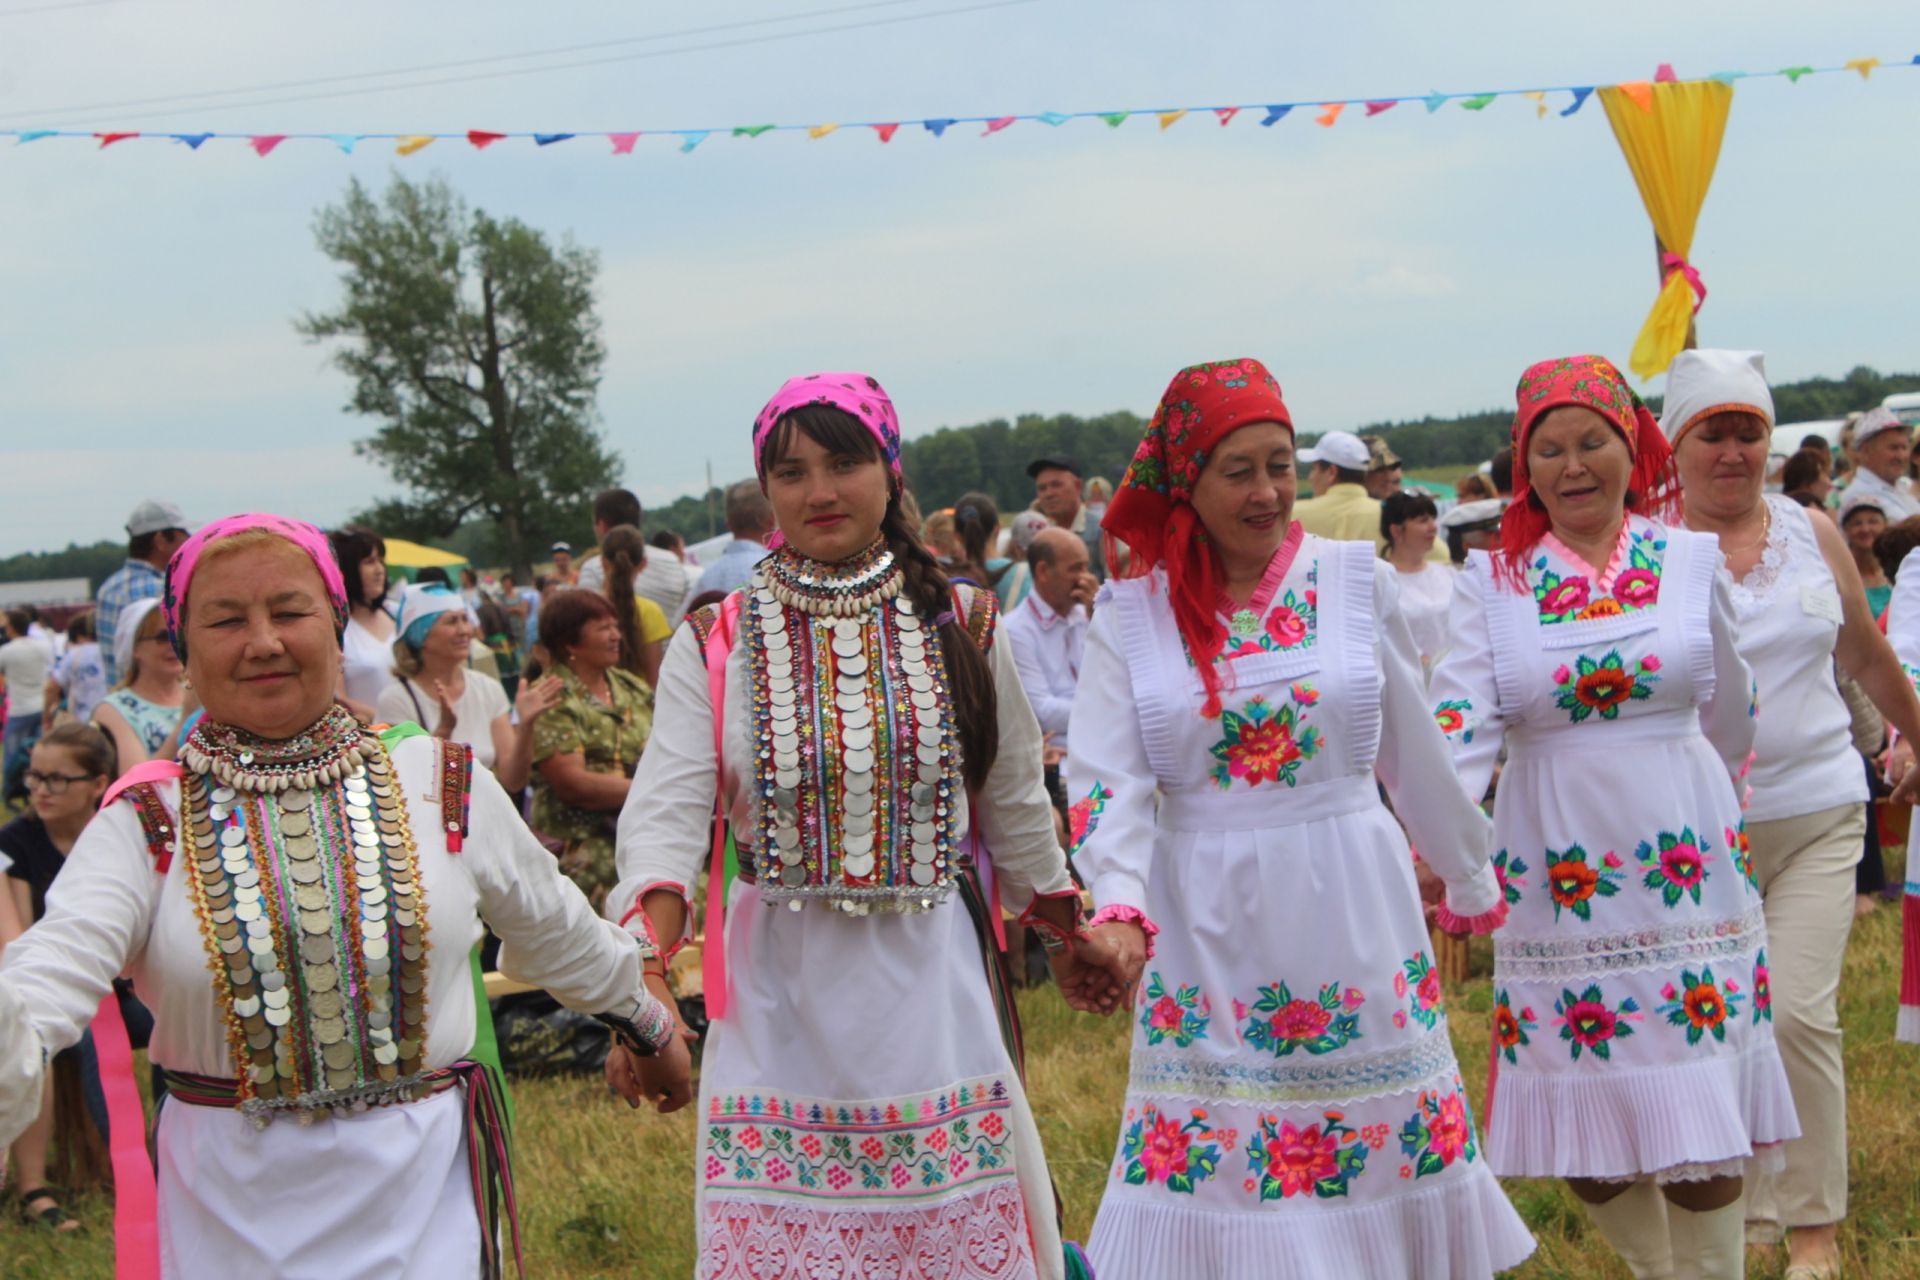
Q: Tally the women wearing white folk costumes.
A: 4